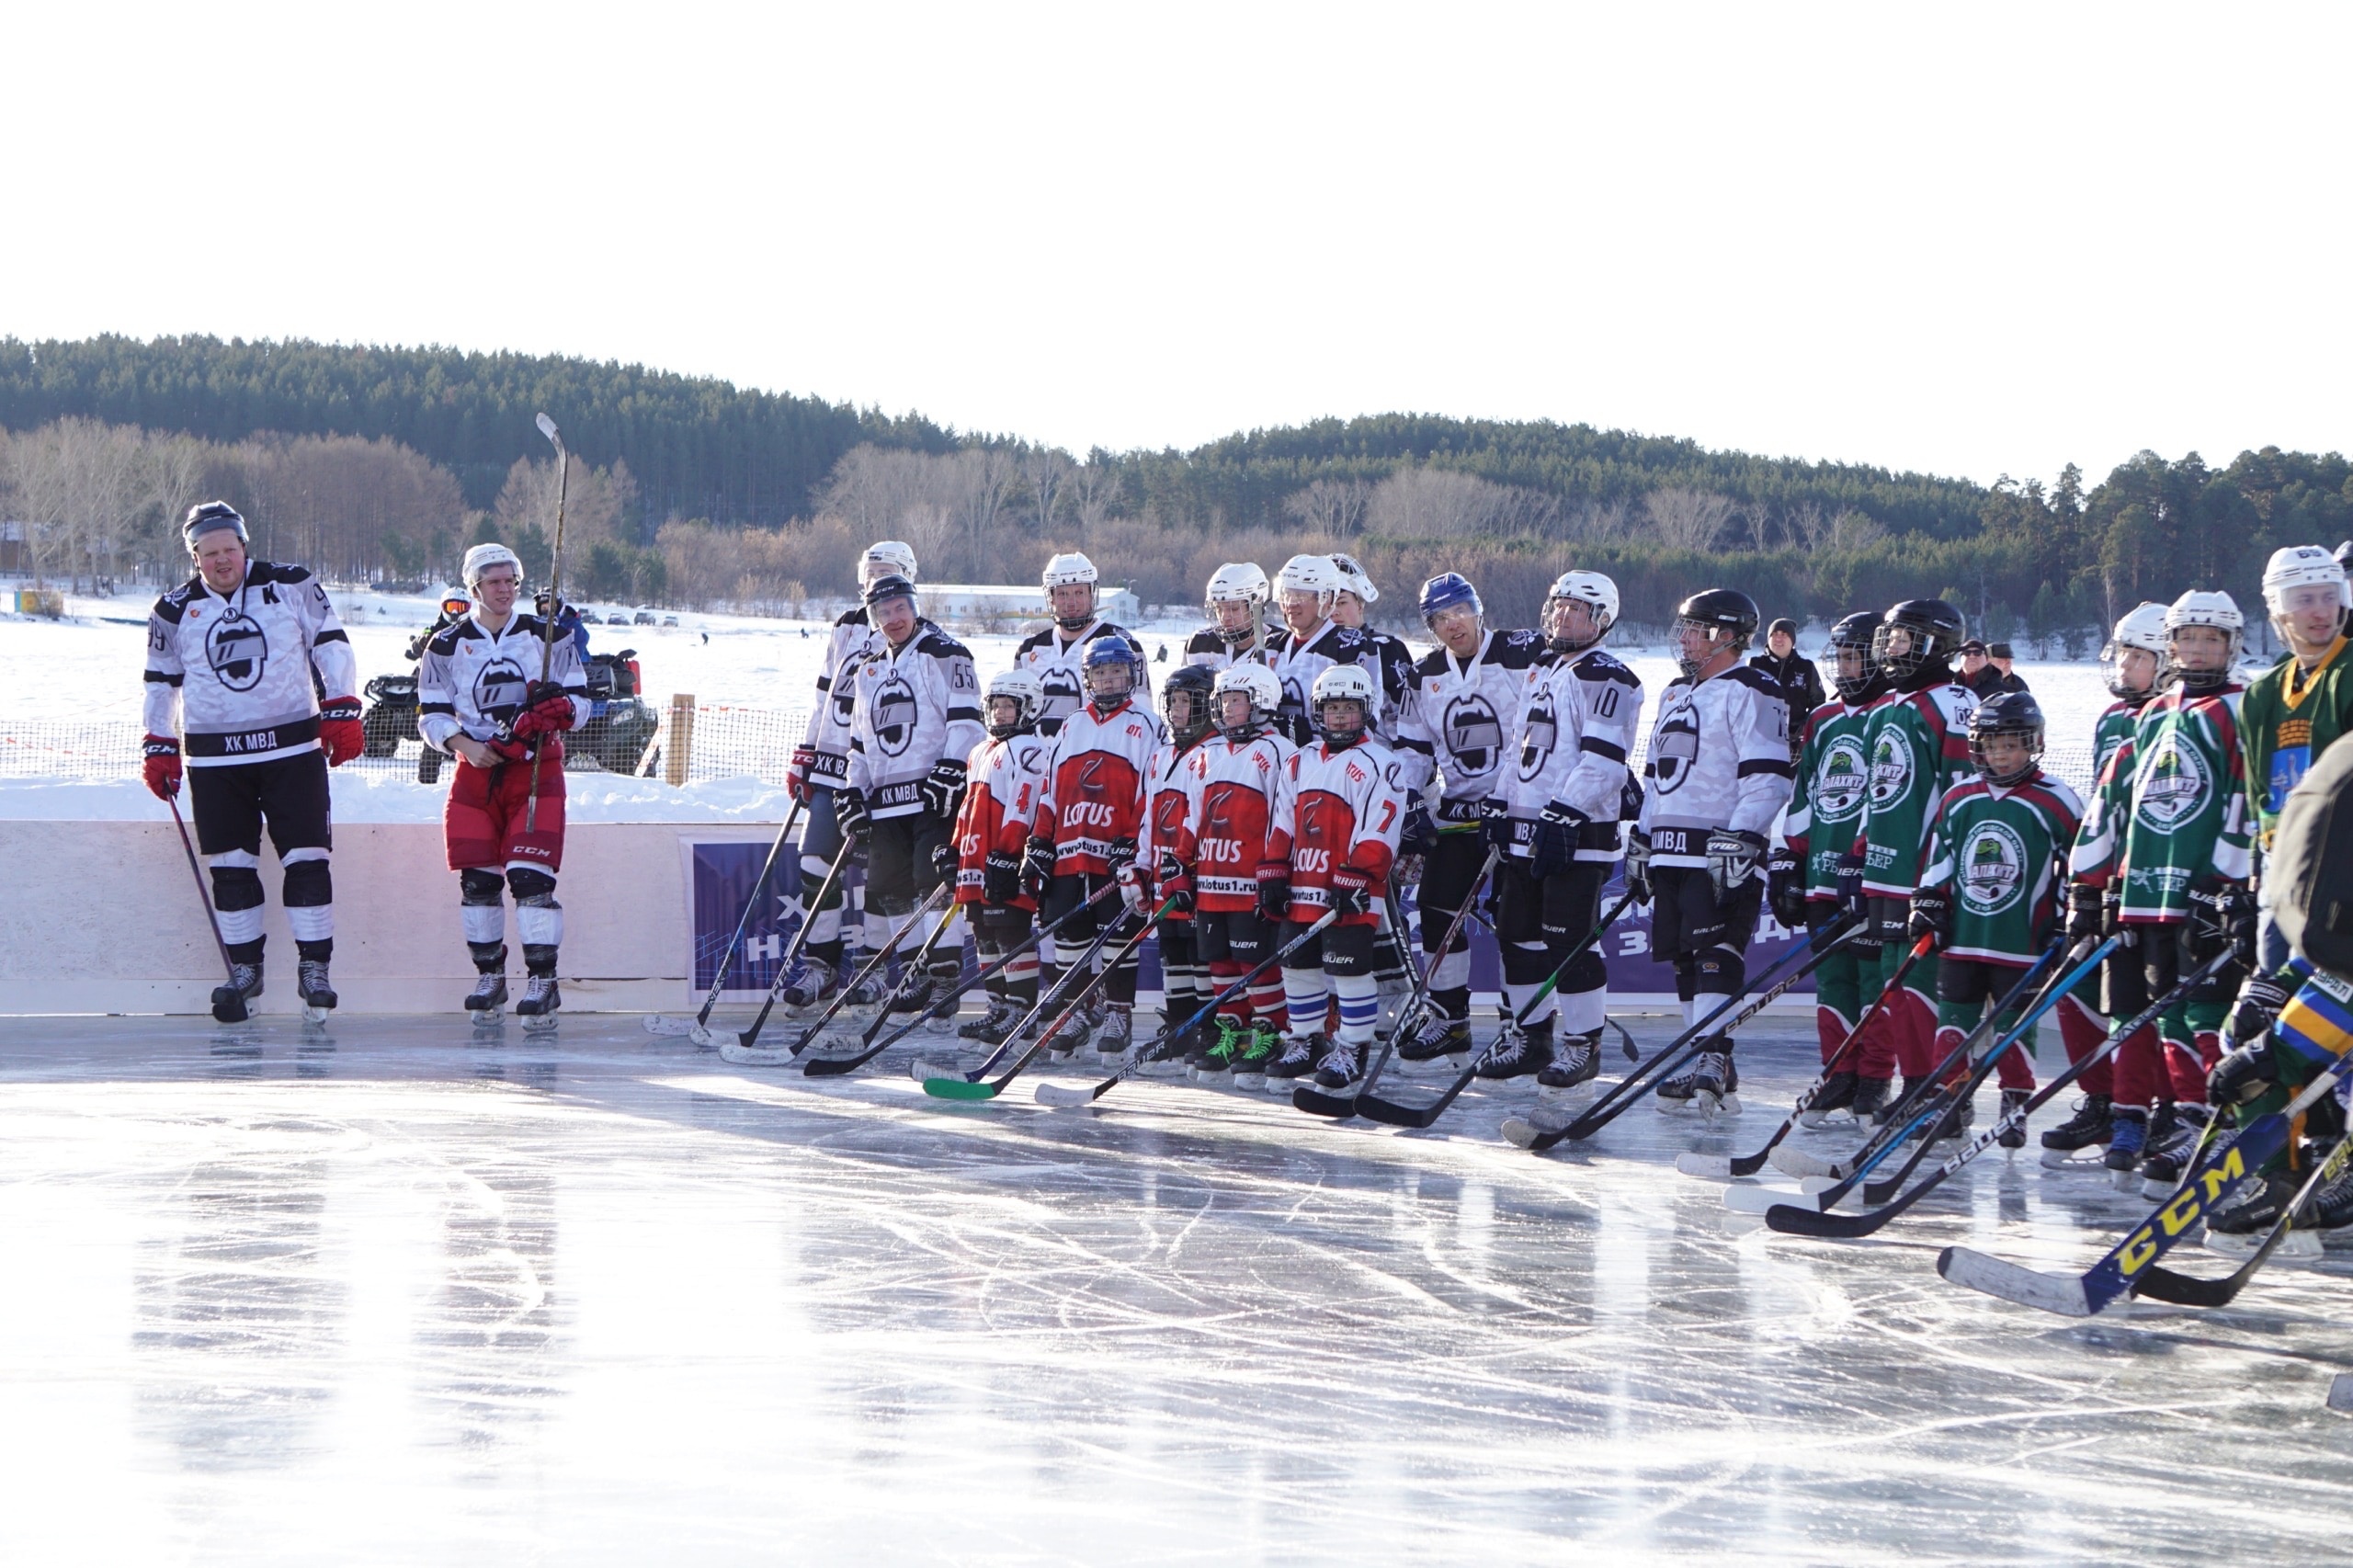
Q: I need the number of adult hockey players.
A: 12